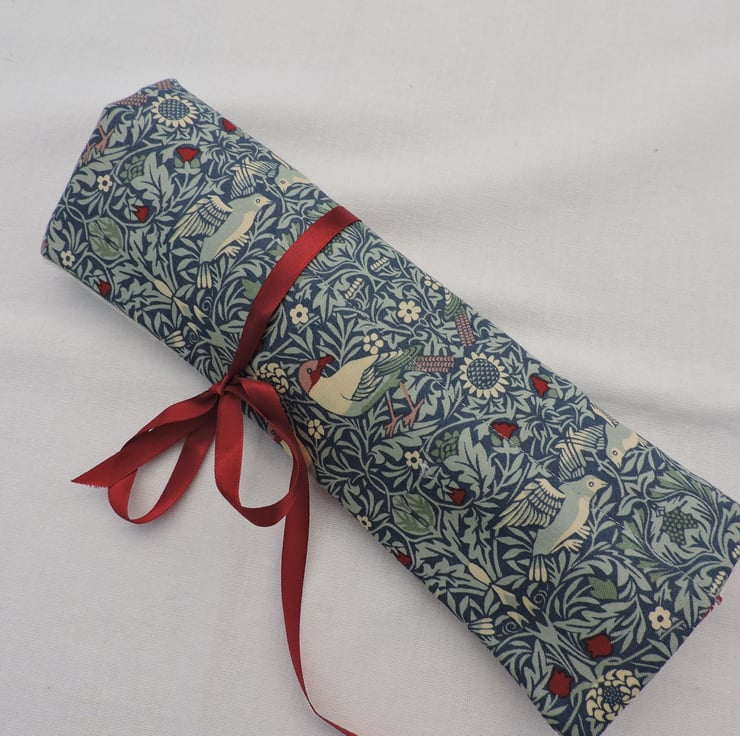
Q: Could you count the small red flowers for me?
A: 10